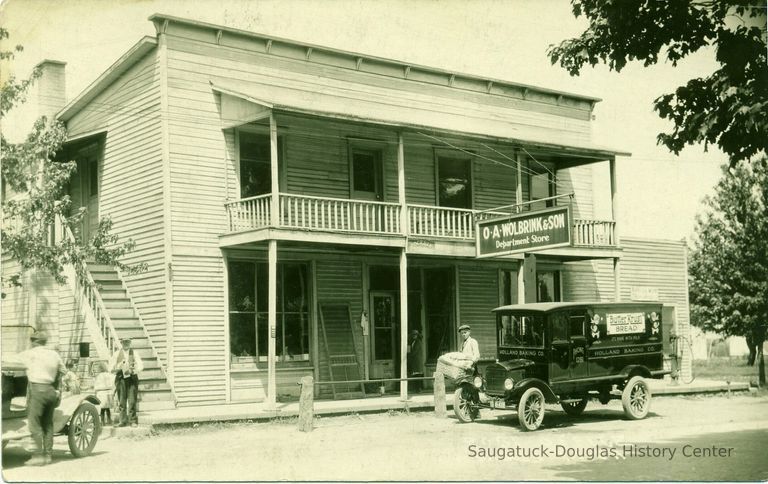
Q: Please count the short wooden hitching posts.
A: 2